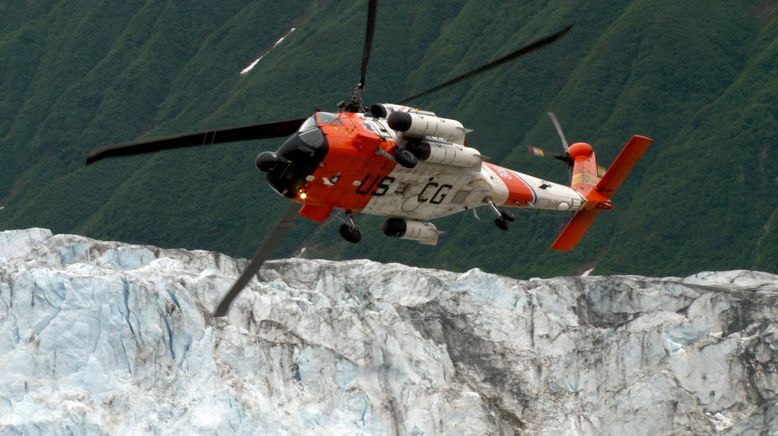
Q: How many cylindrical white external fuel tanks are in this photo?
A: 3